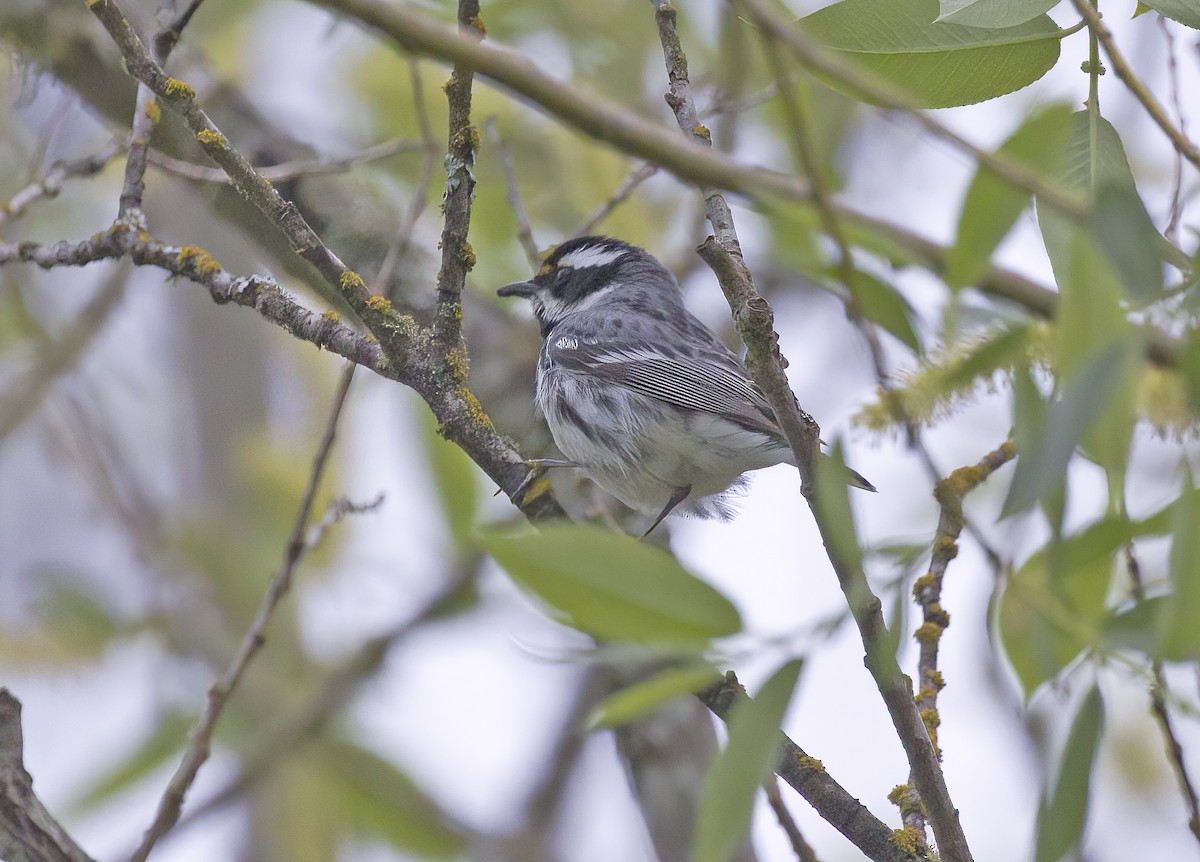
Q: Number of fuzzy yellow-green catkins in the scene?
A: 2